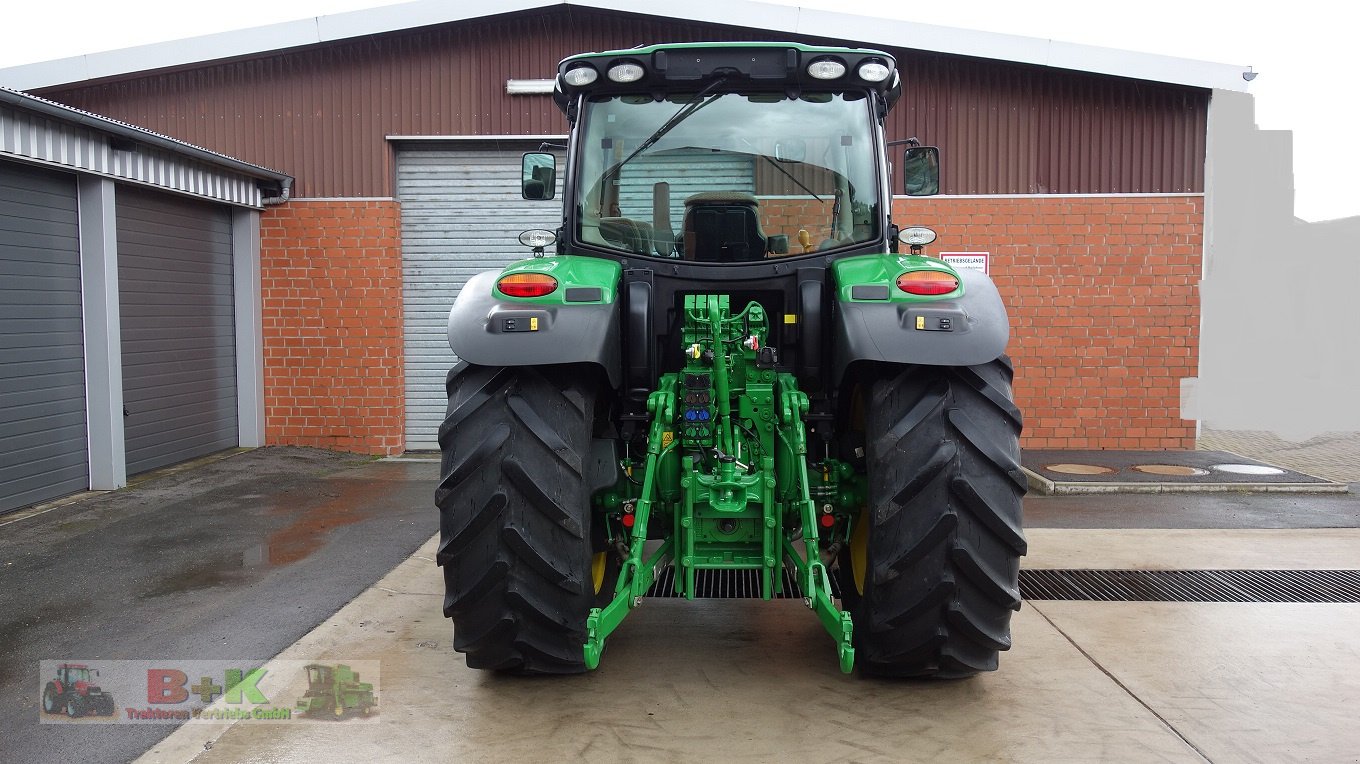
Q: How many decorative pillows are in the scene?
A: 0